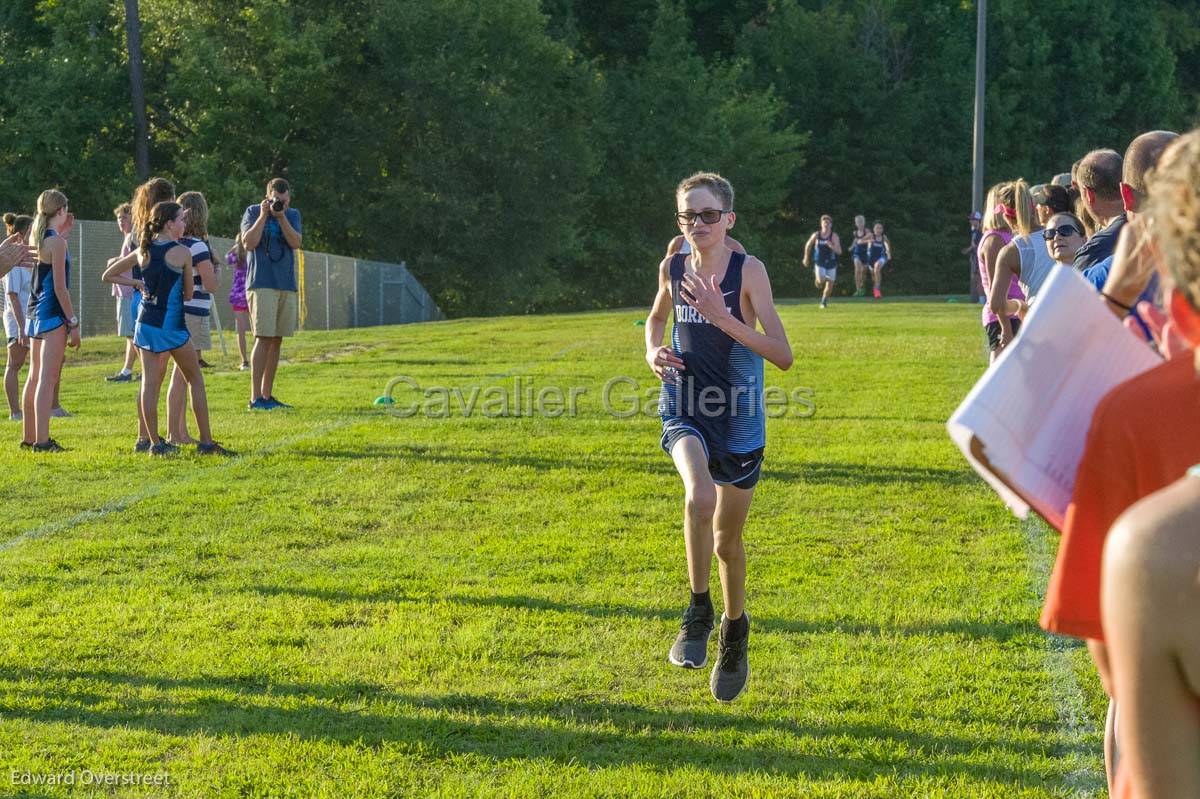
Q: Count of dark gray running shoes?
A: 2